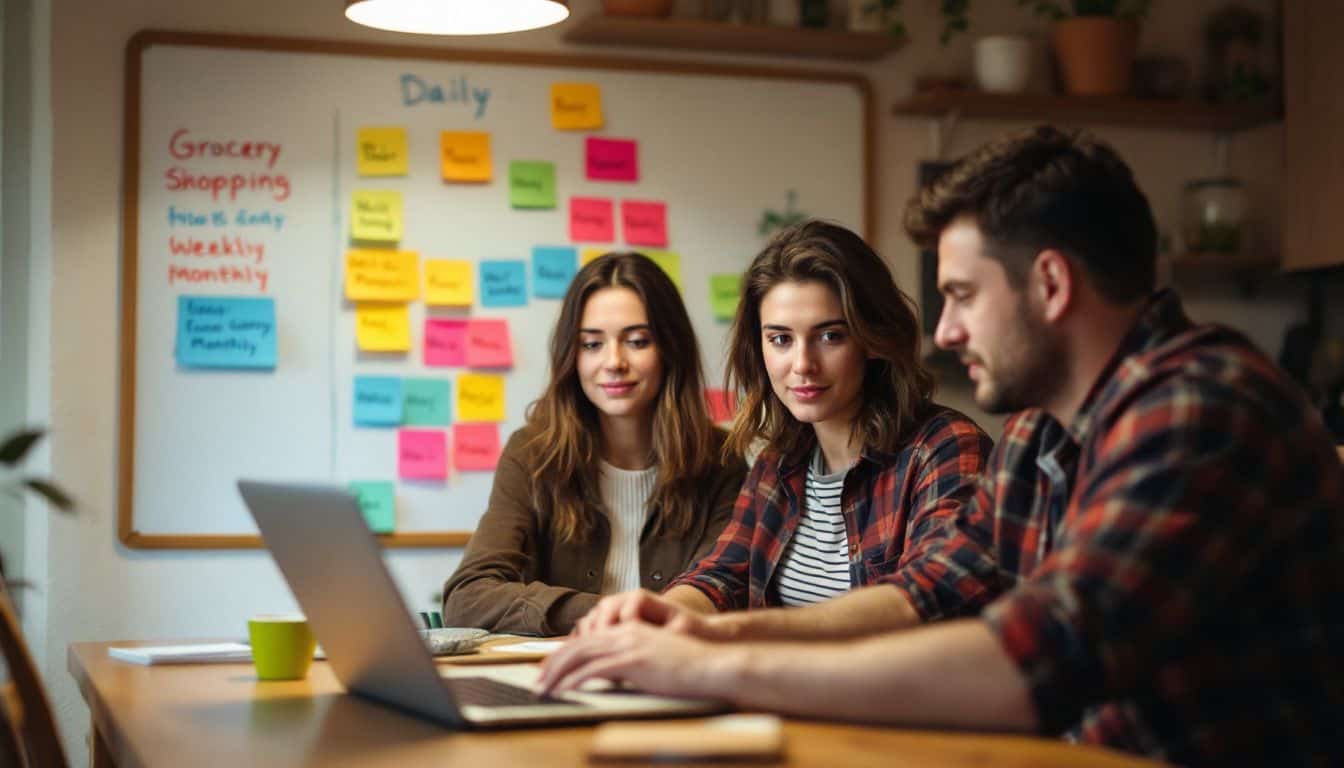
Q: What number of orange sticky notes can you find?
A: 2